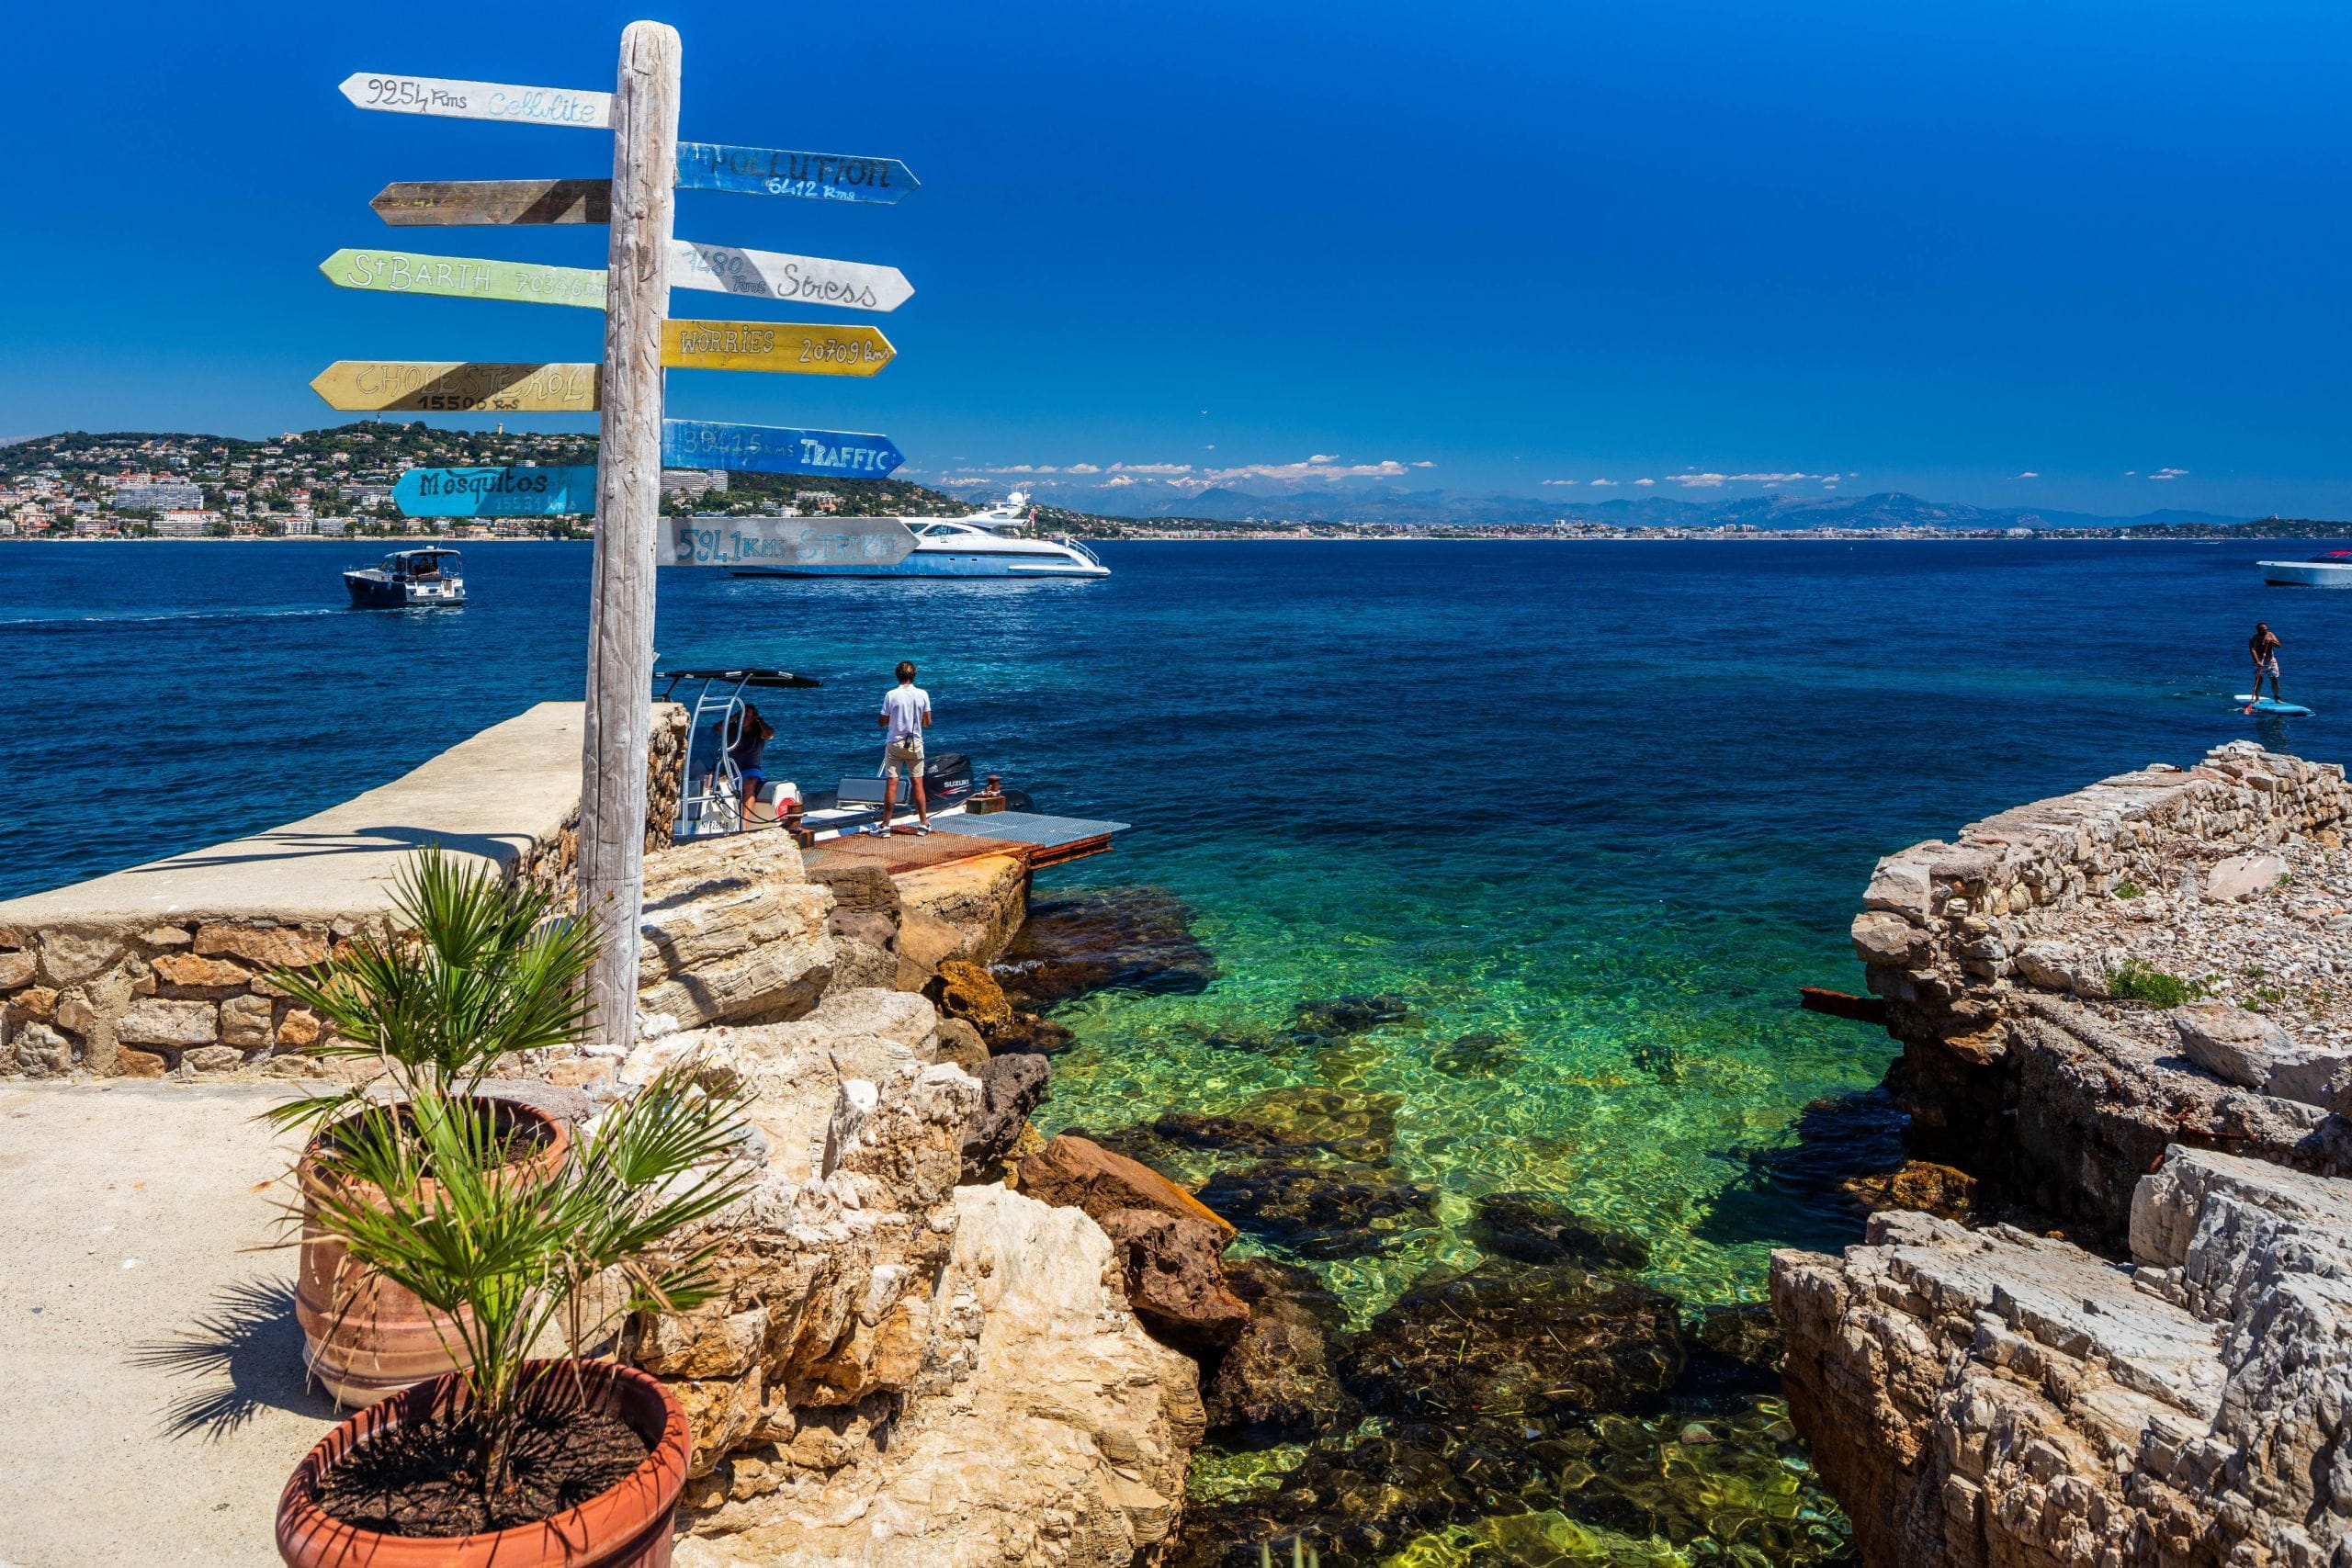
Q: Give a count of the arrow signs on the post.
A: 10